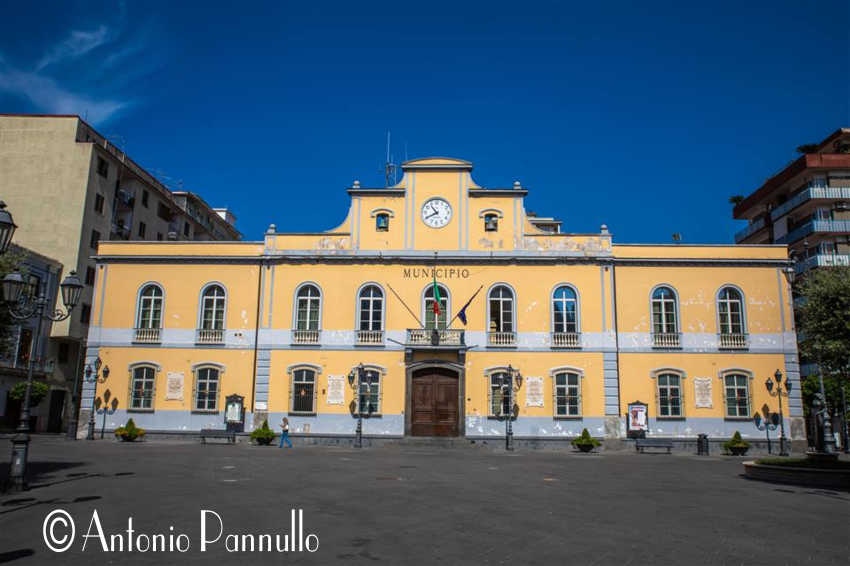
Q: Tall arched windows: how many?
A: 9